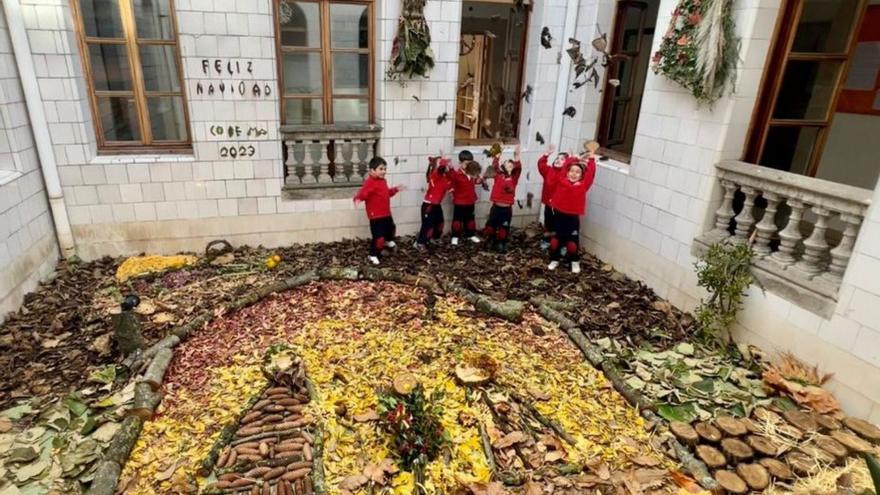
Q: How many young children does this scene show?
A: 6